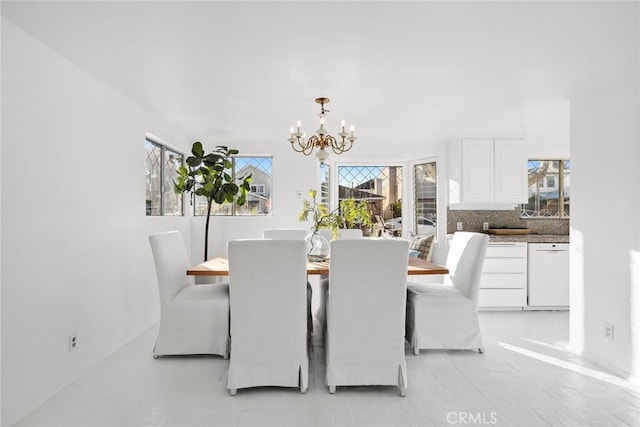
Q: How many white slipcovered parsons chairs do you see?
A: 6